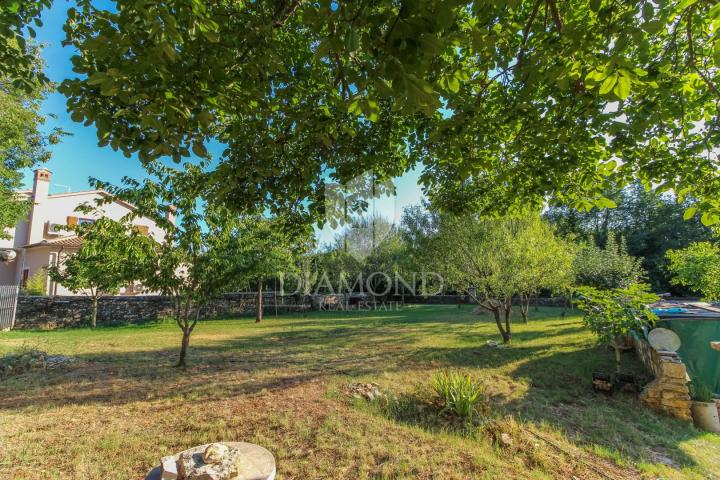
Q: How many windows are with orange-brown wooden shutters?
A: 2